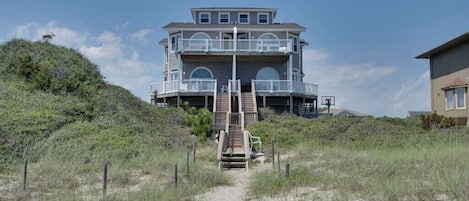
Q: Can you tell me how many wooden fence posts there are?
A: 8